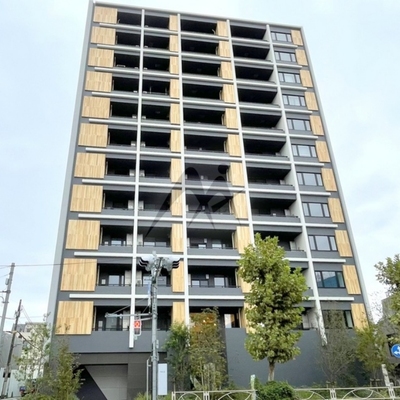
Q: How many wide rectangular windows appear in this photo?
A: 11